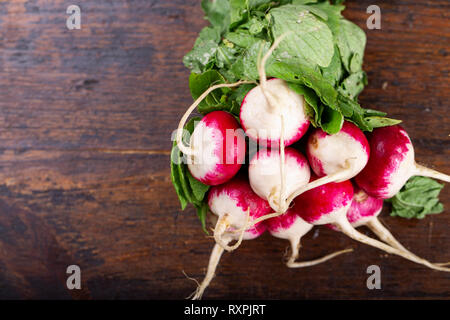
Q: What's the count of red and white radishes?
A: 9